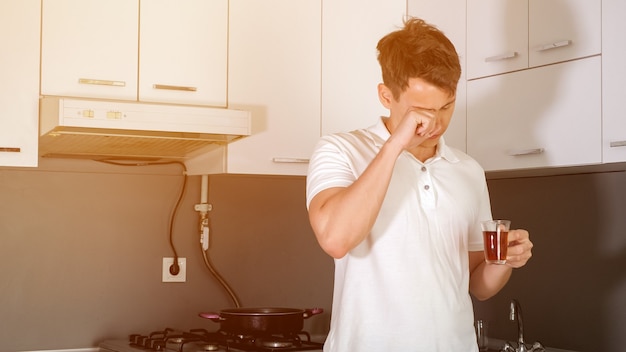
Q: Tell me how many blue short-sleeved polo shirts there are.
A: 0